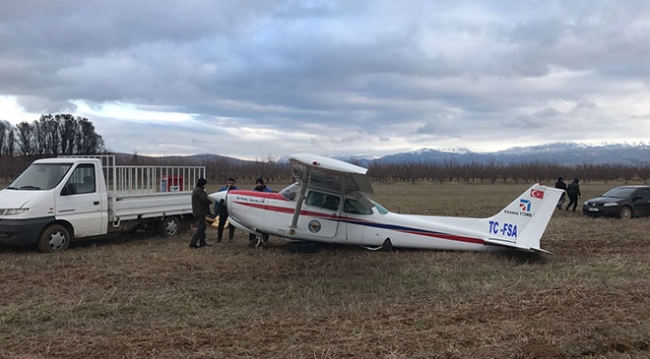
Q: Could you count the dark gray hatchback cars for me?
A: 1